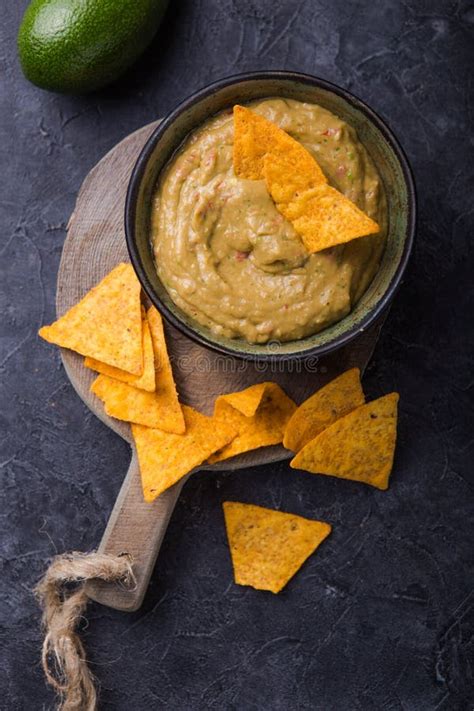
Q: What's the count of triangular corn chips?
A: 10